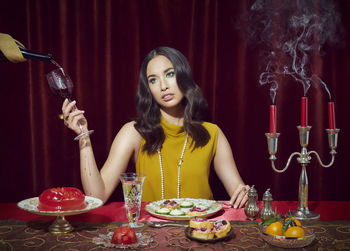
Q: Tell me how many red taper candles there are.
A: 3